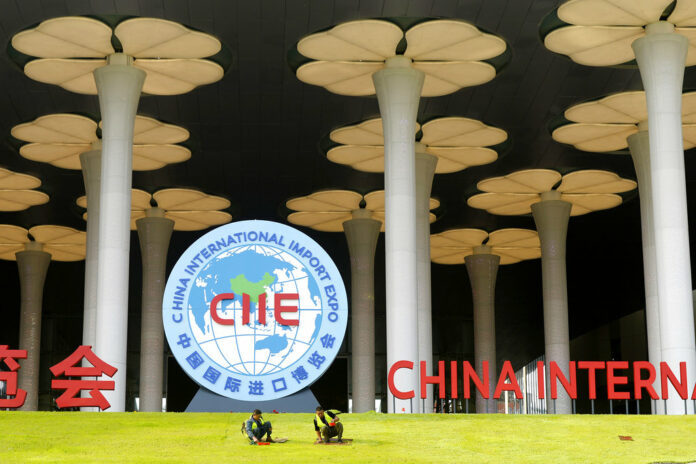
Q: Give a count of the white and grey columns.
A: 11